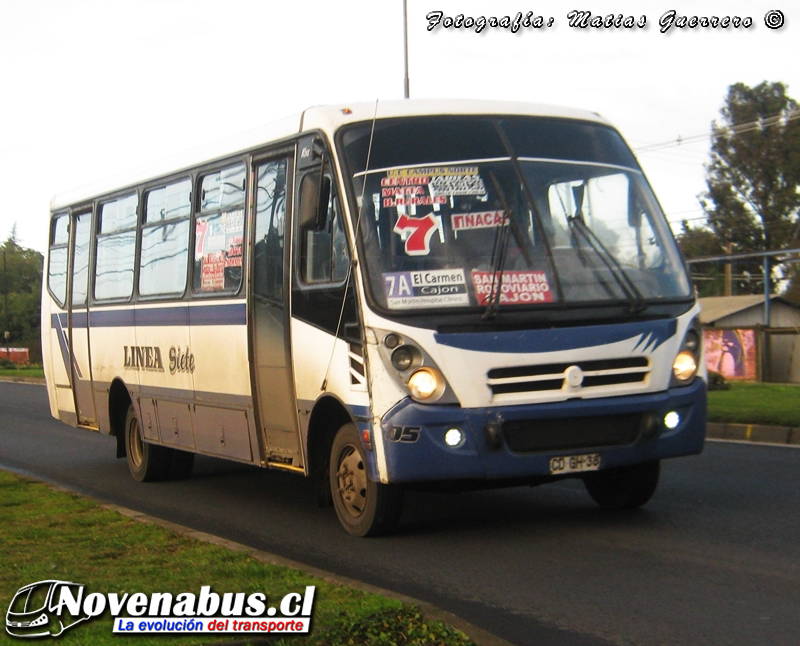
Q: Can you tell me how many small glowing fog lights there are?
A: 2